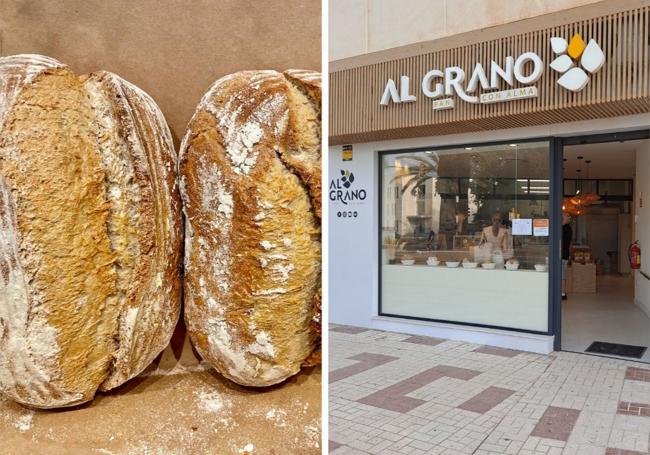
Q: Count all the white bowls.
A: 7